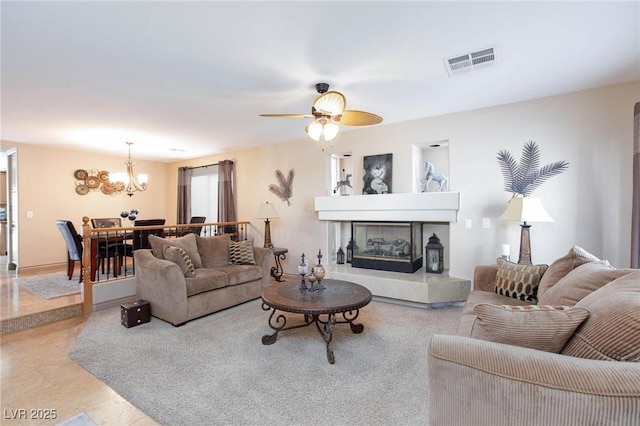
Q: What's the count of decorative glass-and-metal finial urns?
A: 3